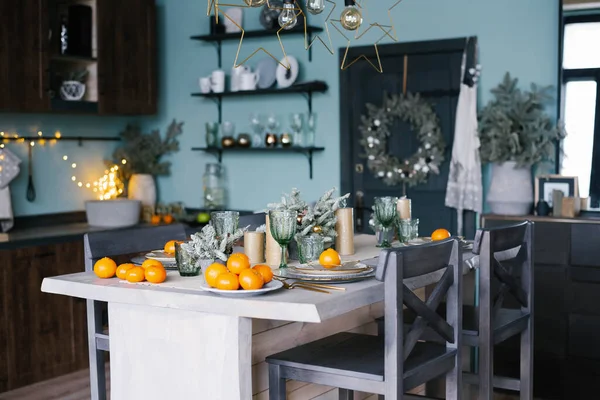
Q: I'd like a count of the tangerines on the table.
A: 13